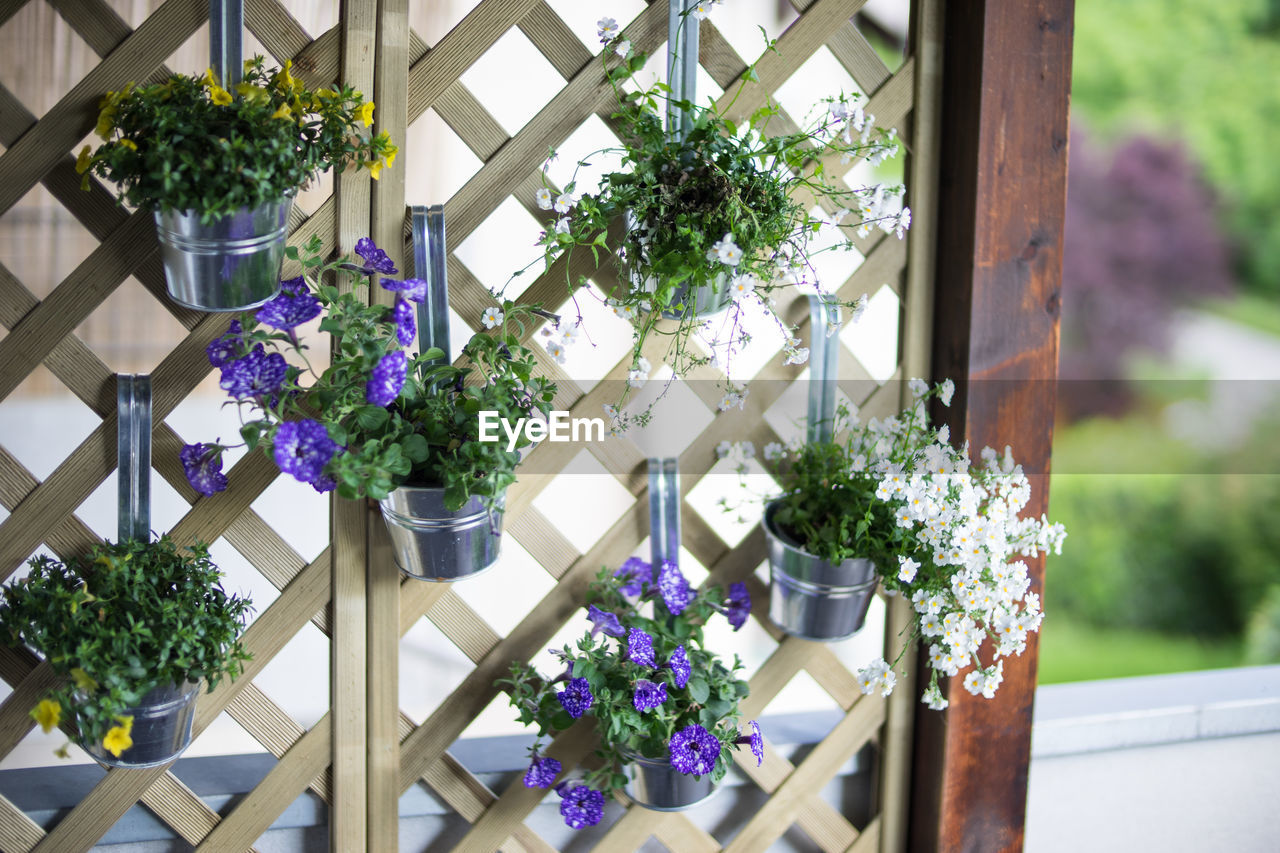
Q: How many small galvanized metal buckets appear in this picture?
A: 6